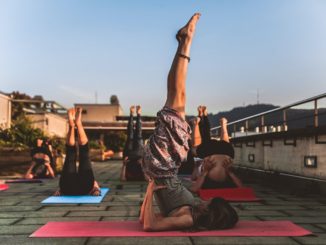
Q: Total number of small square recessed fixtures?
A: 2